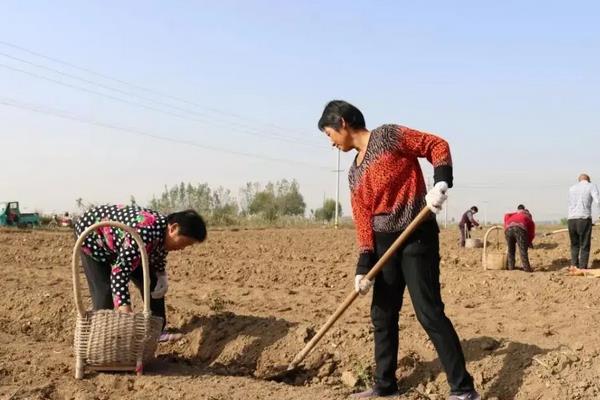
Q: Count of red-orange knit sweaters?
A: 1